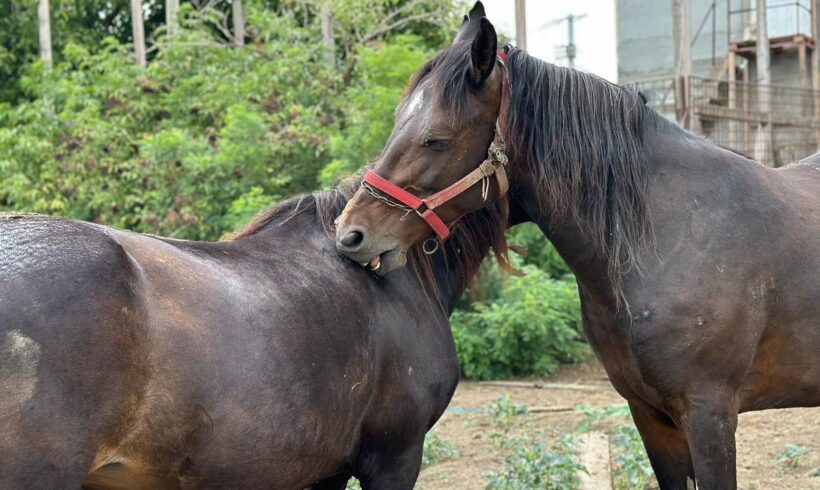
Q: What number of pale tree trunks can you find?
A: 5